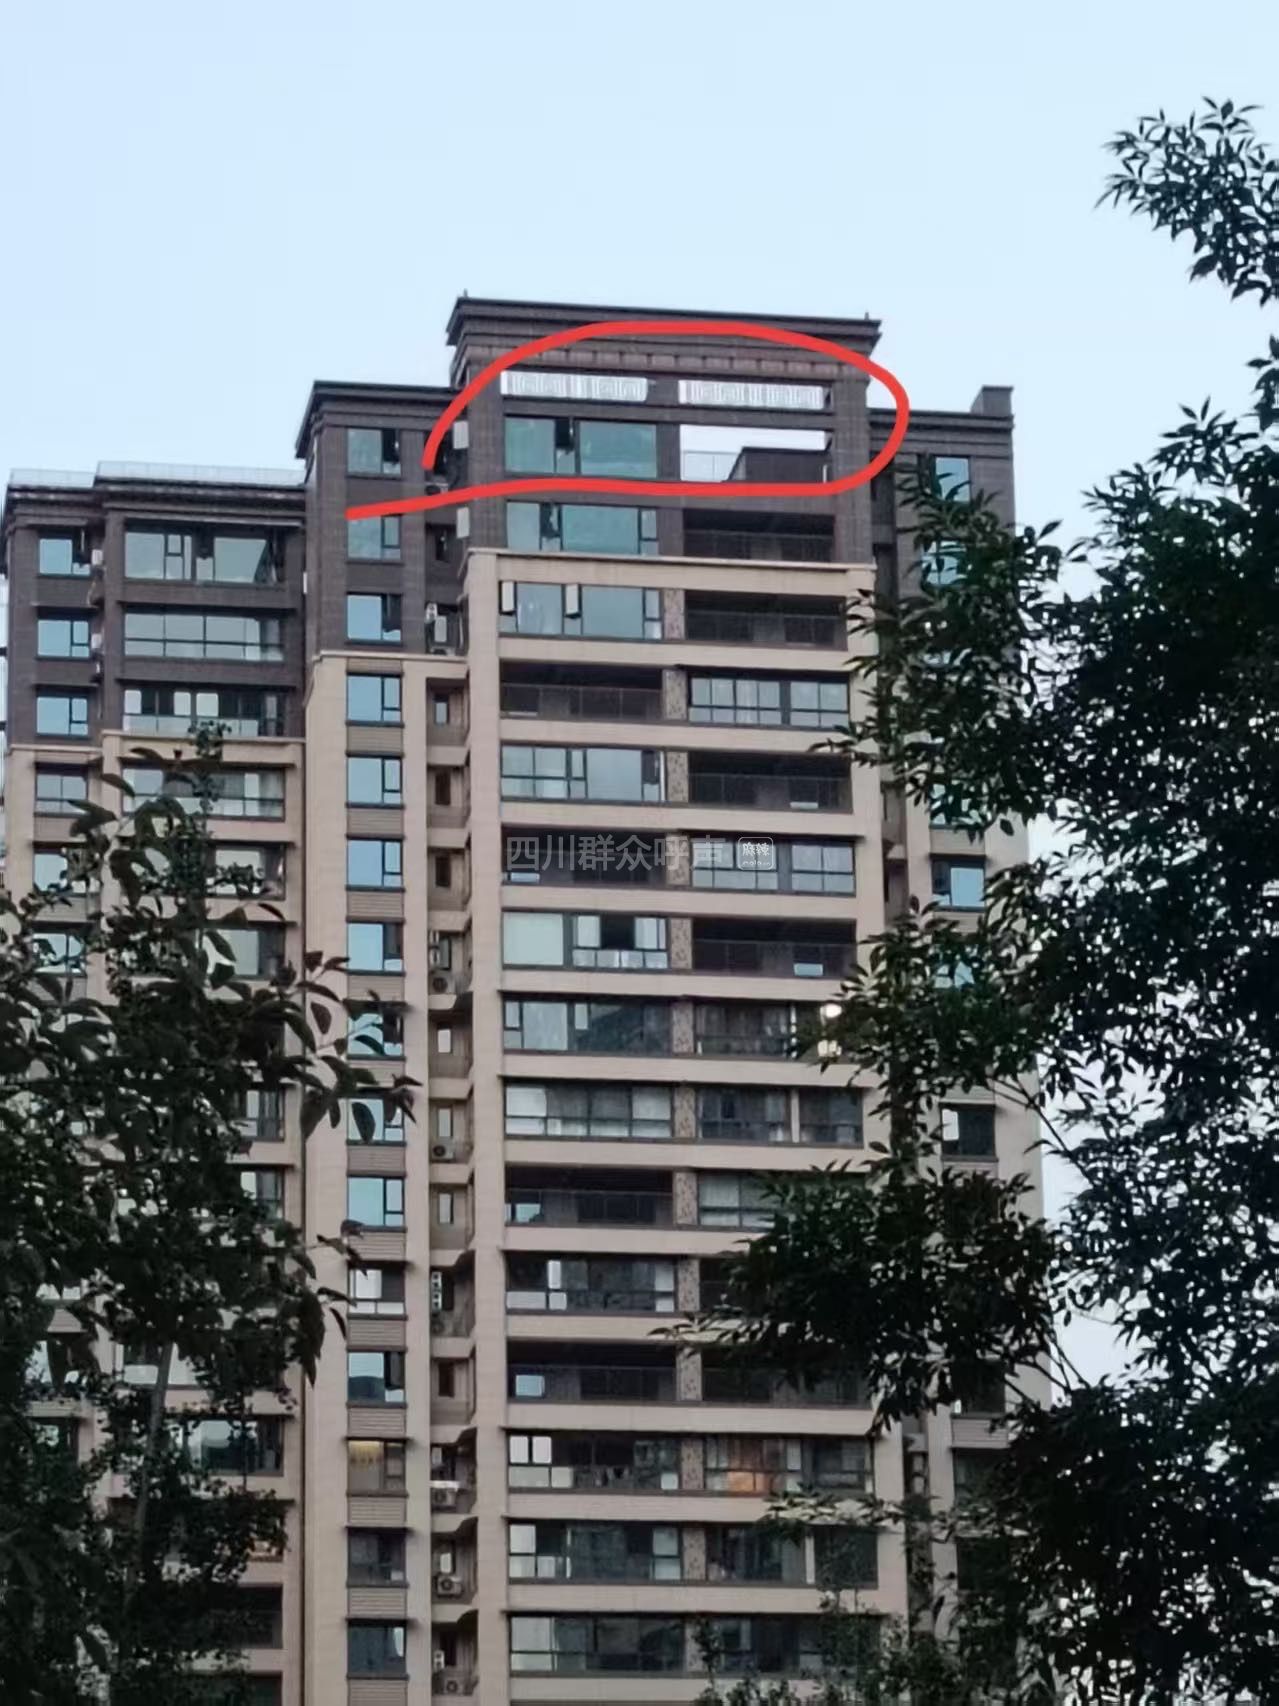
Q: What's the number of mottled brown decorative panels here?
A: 13